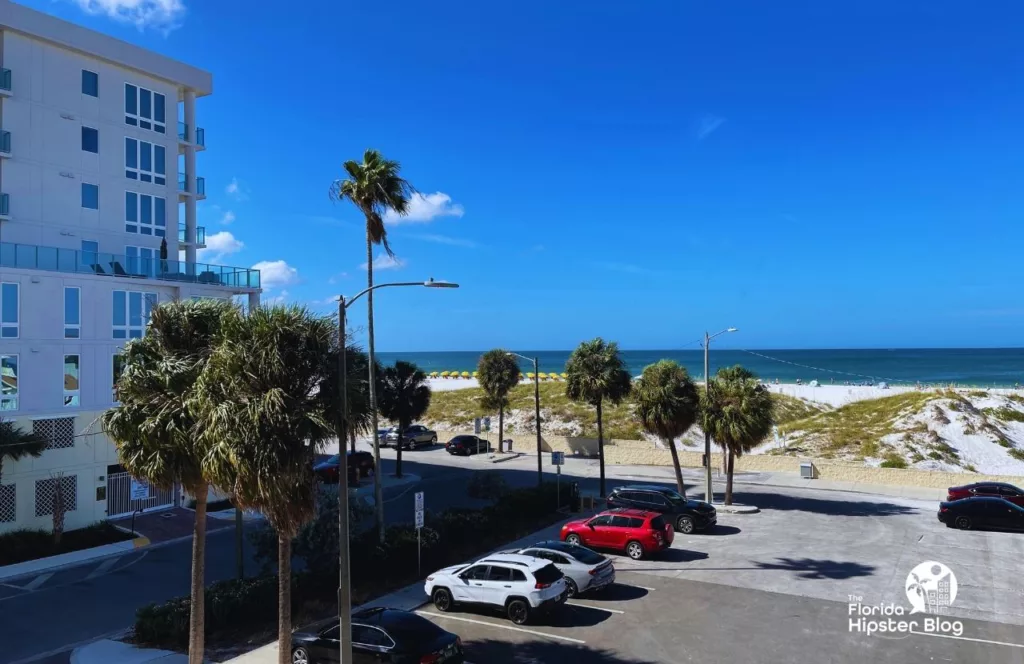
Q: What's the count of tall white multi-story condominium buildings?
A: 1